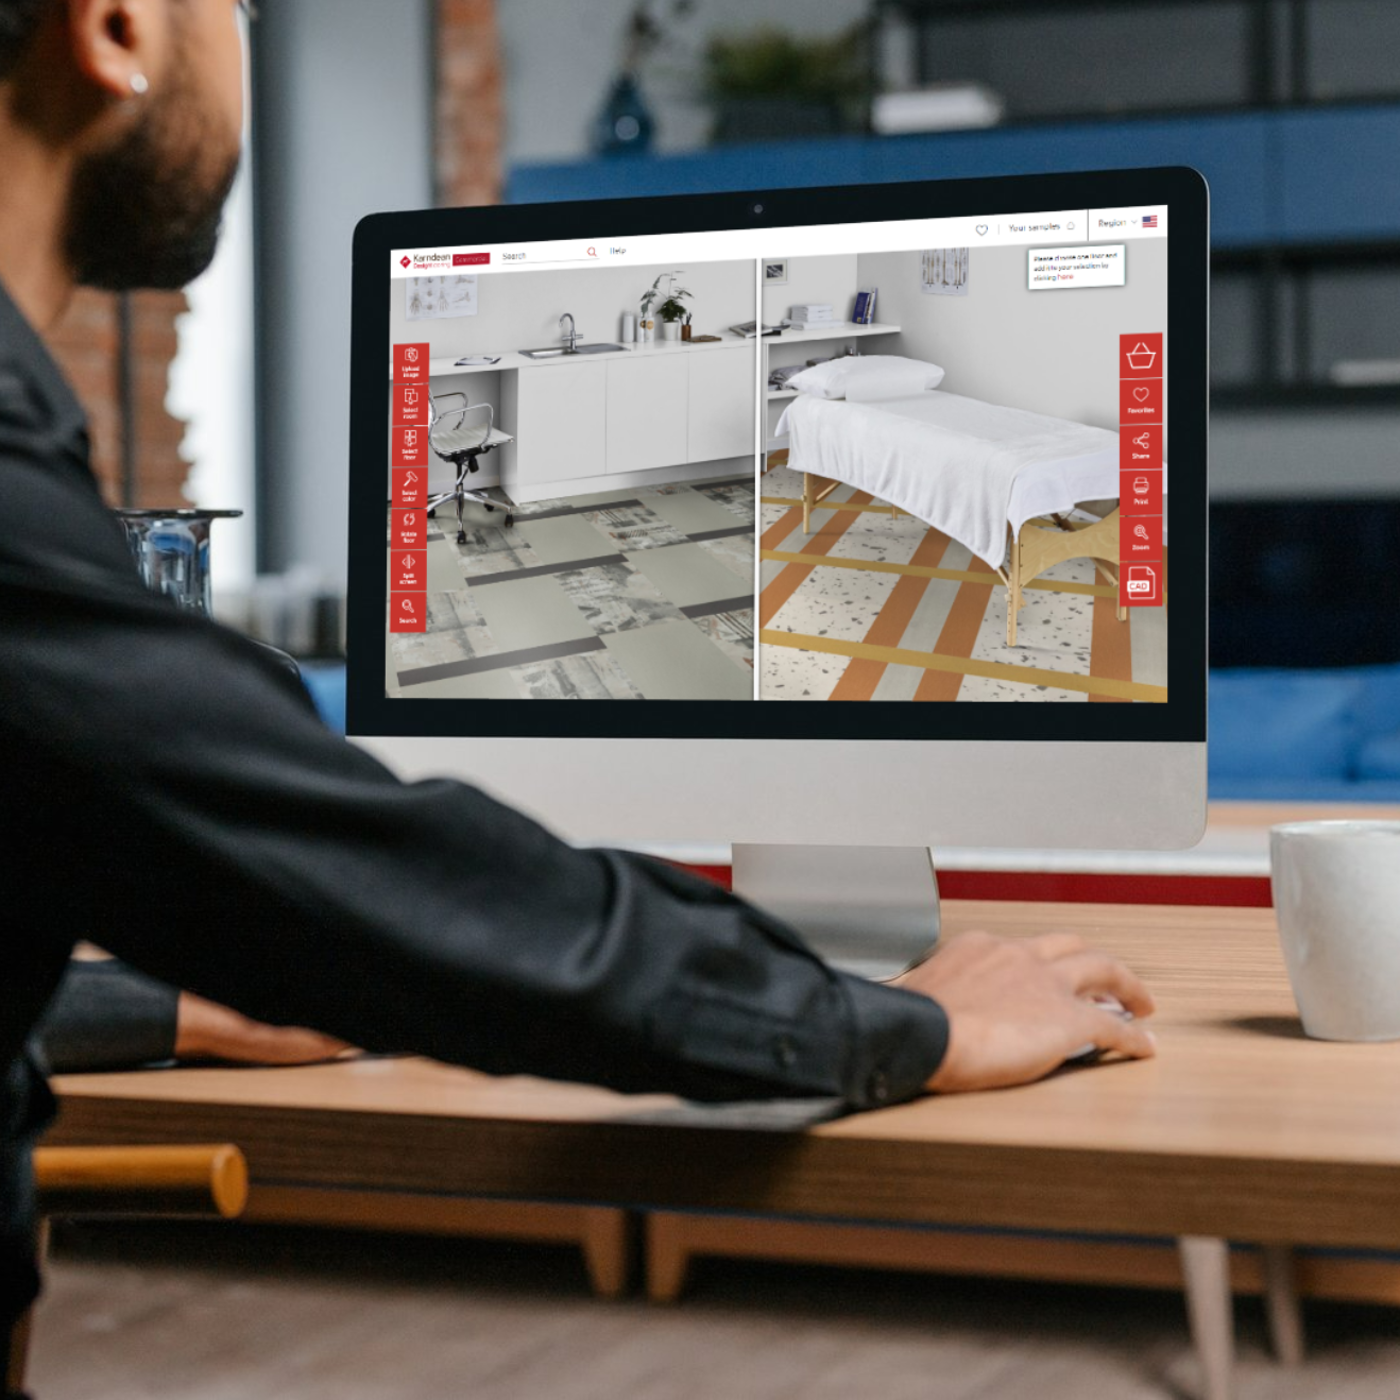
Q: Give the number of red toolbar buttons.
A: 13